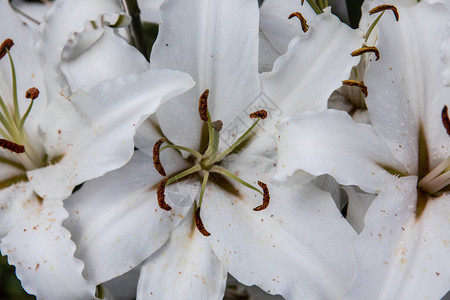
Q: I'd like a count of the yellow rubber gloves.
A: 0